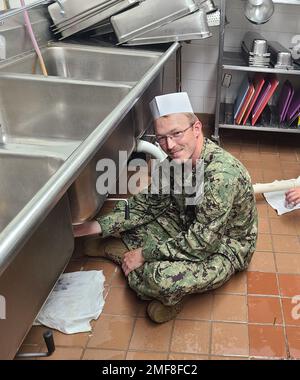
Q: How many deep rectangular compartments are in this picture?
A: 3